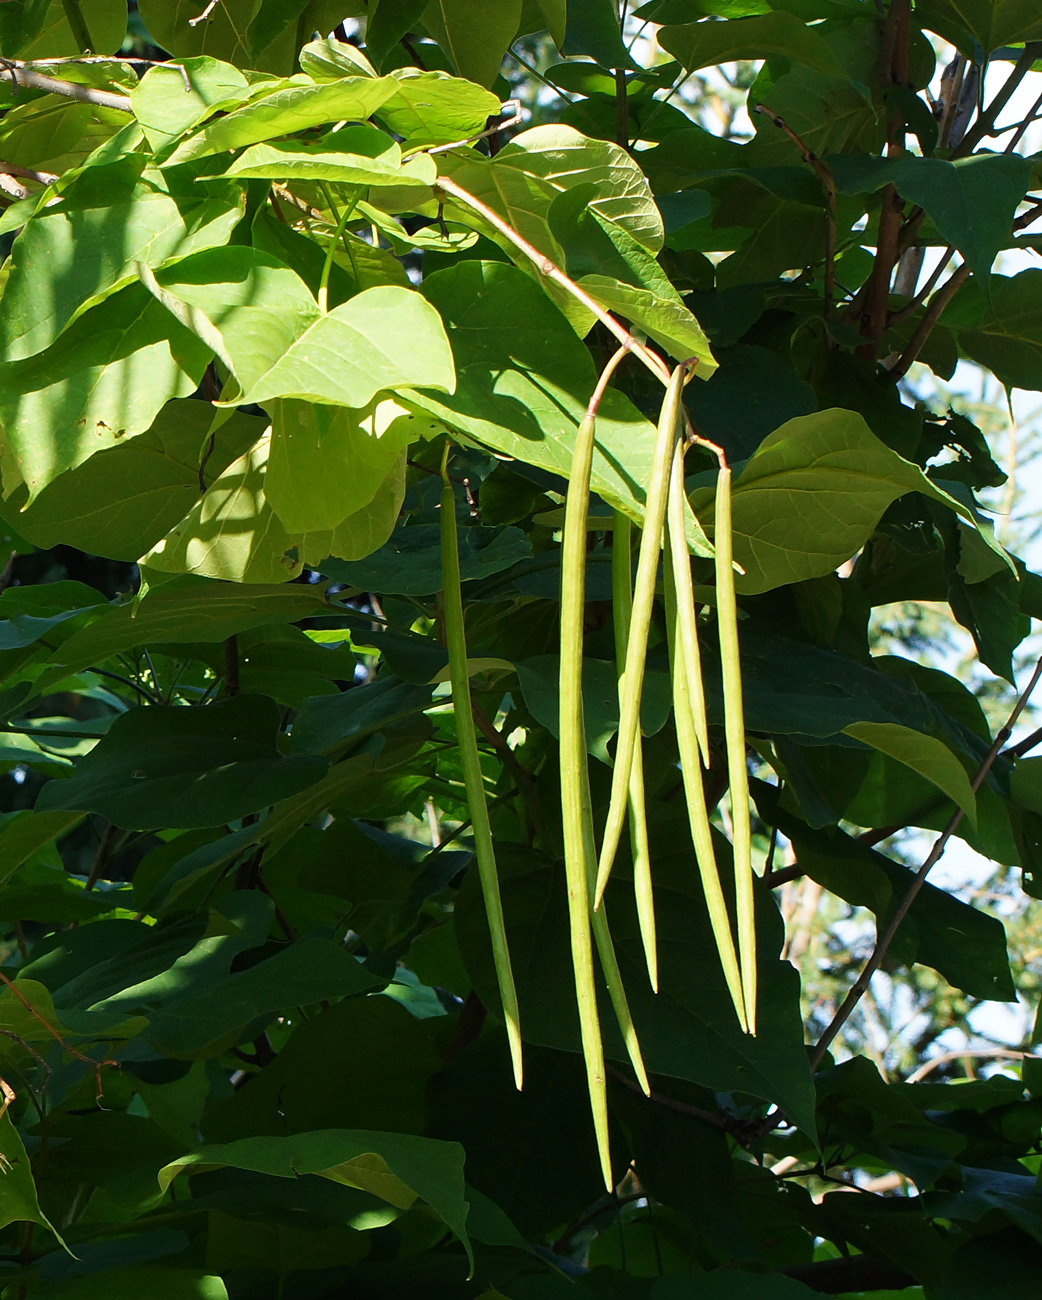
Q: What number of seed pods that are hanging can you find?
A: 8